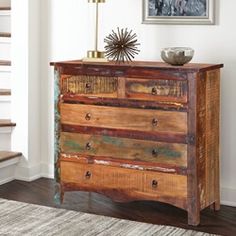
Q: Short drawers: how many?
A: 2